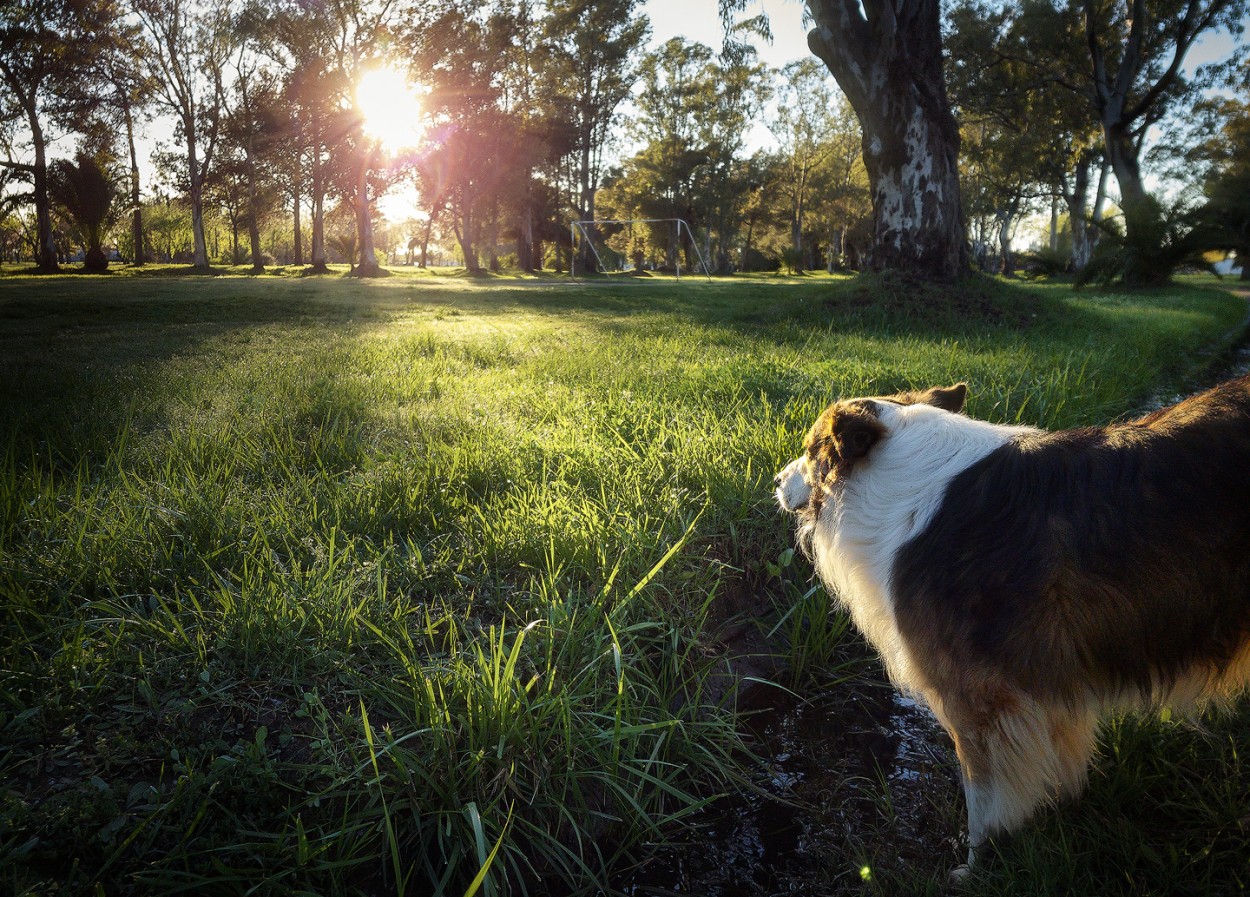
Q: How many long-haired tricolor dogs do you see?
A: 1